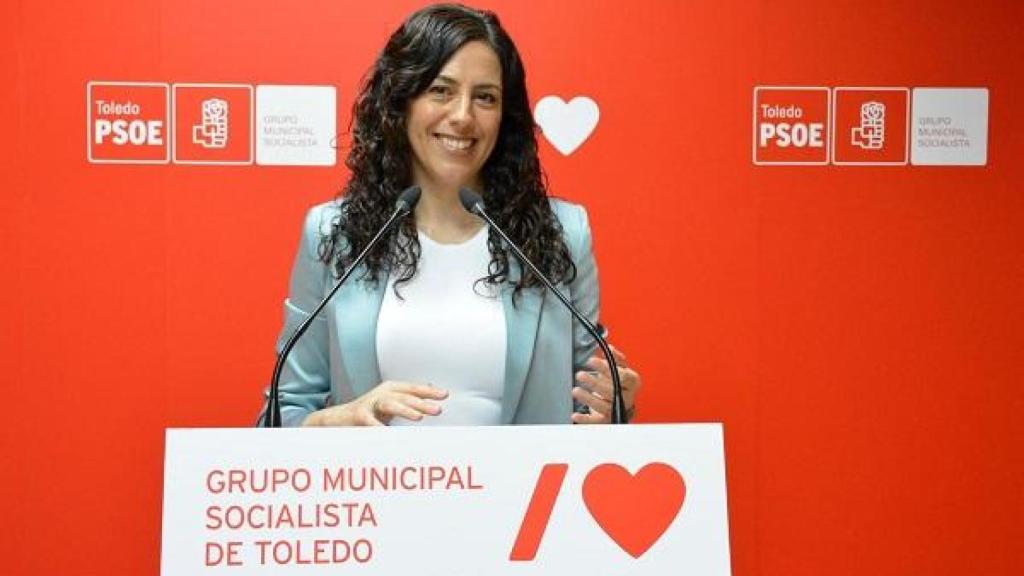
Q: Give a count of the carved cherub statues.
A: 0